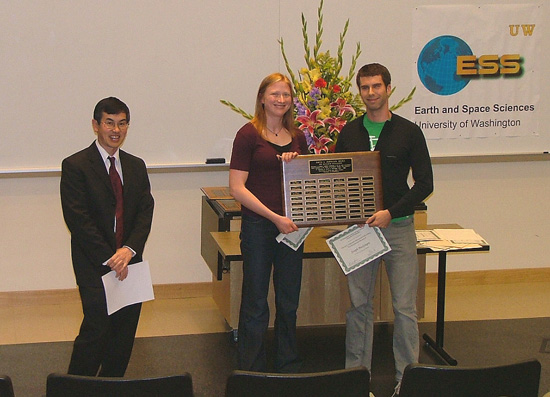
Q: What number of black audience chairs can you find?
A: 4